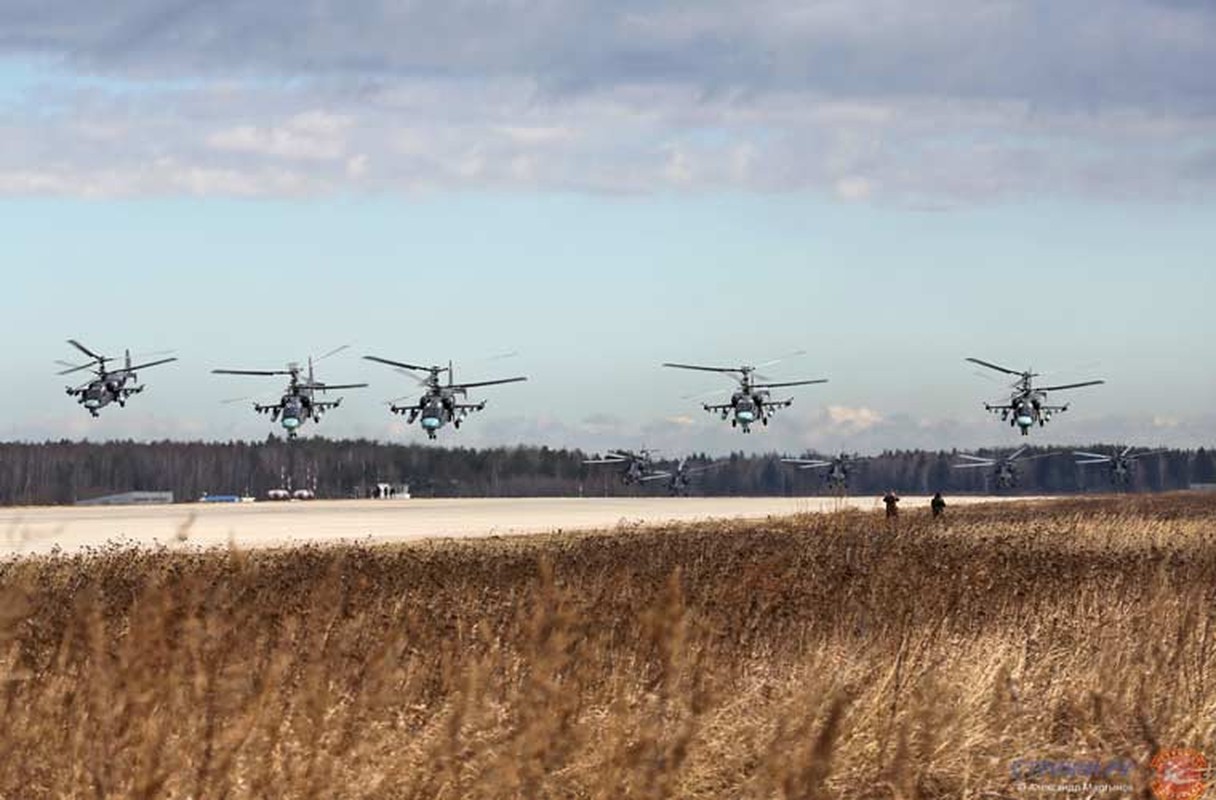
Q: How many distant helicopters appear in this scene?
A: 5